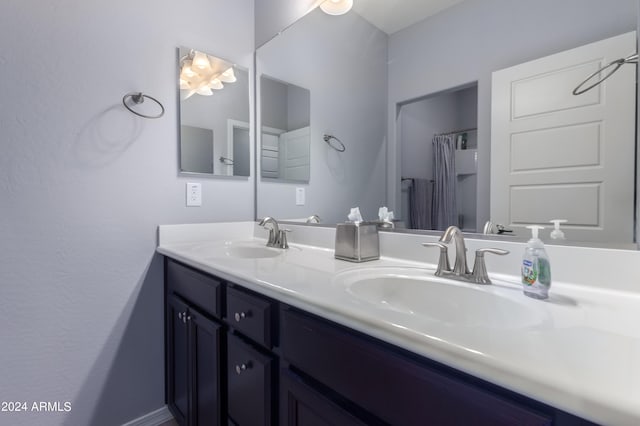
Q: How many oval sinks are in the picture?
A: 2